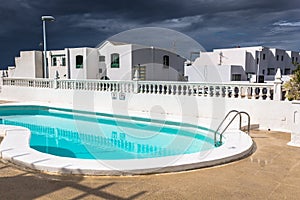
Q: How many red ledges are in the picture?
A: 0